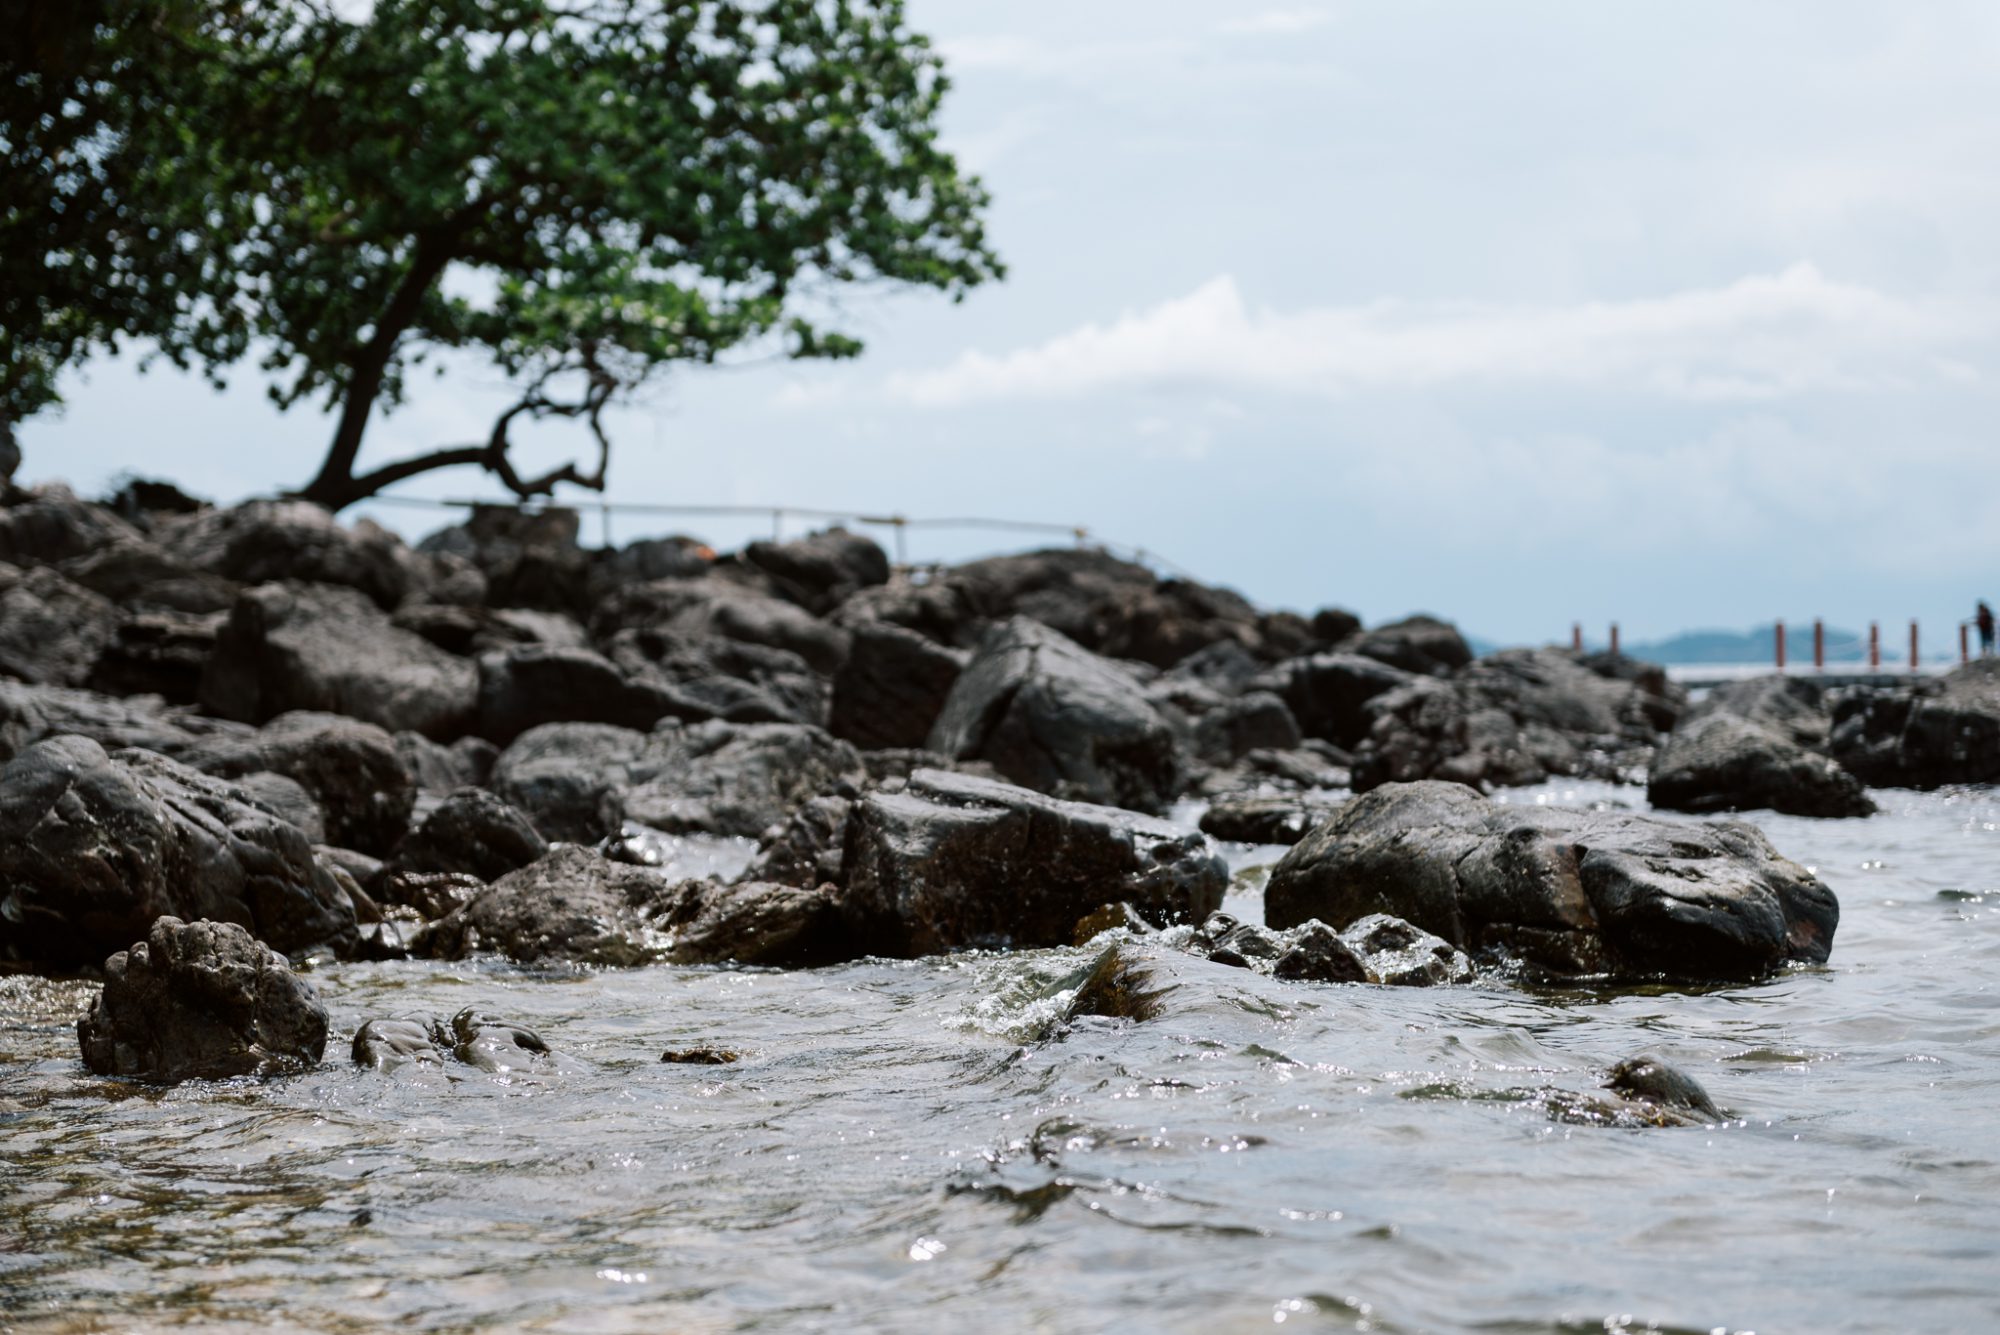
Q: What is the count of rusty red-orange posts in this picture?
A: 7